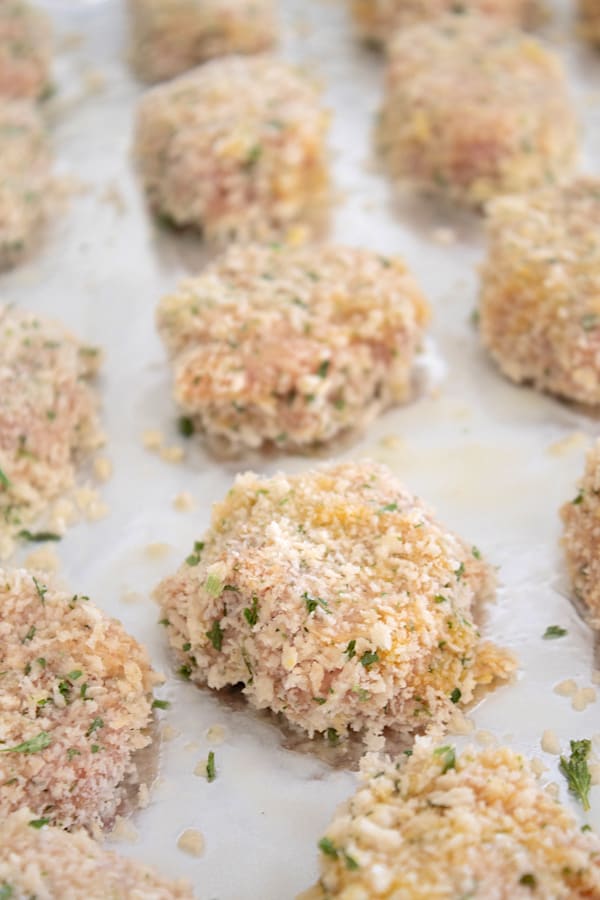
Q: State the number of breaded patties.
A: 15